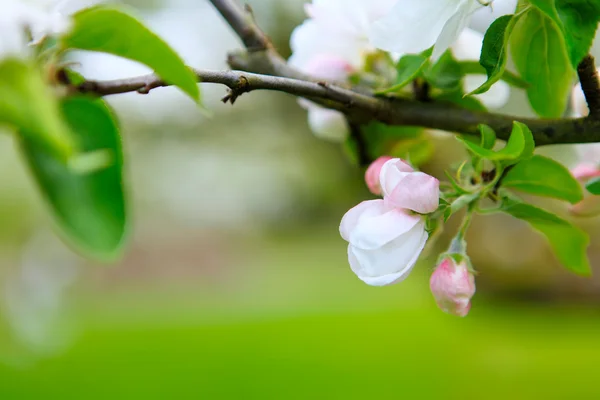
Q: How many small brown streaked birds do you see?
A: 0